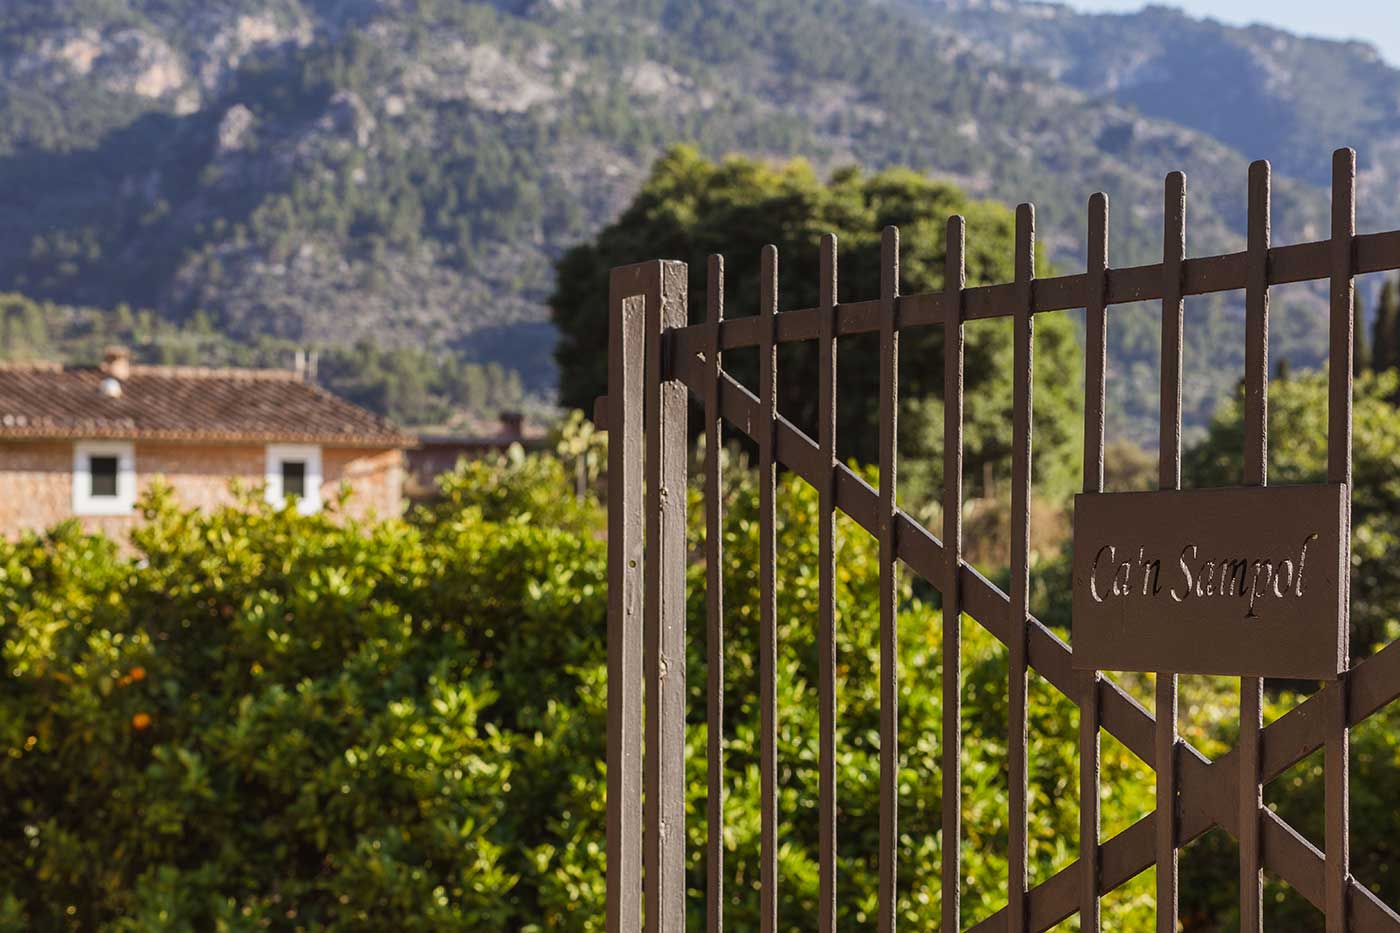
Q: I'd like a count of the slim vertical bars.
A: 10